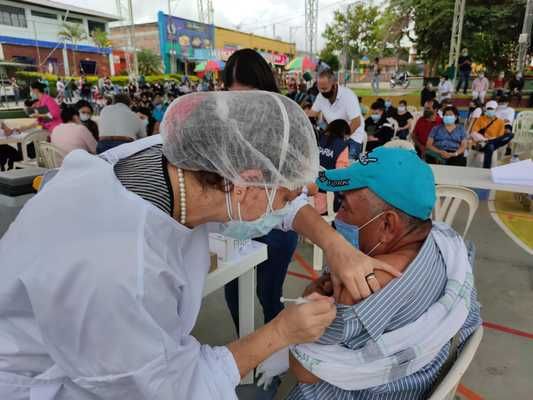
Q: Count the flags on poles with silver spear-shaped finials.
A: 0